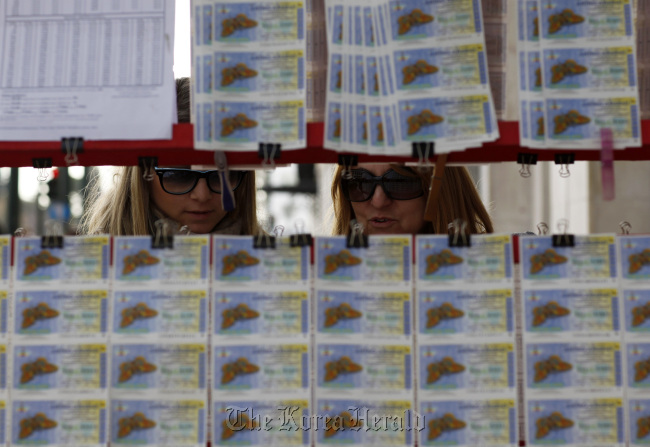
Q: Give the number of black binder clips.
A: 15